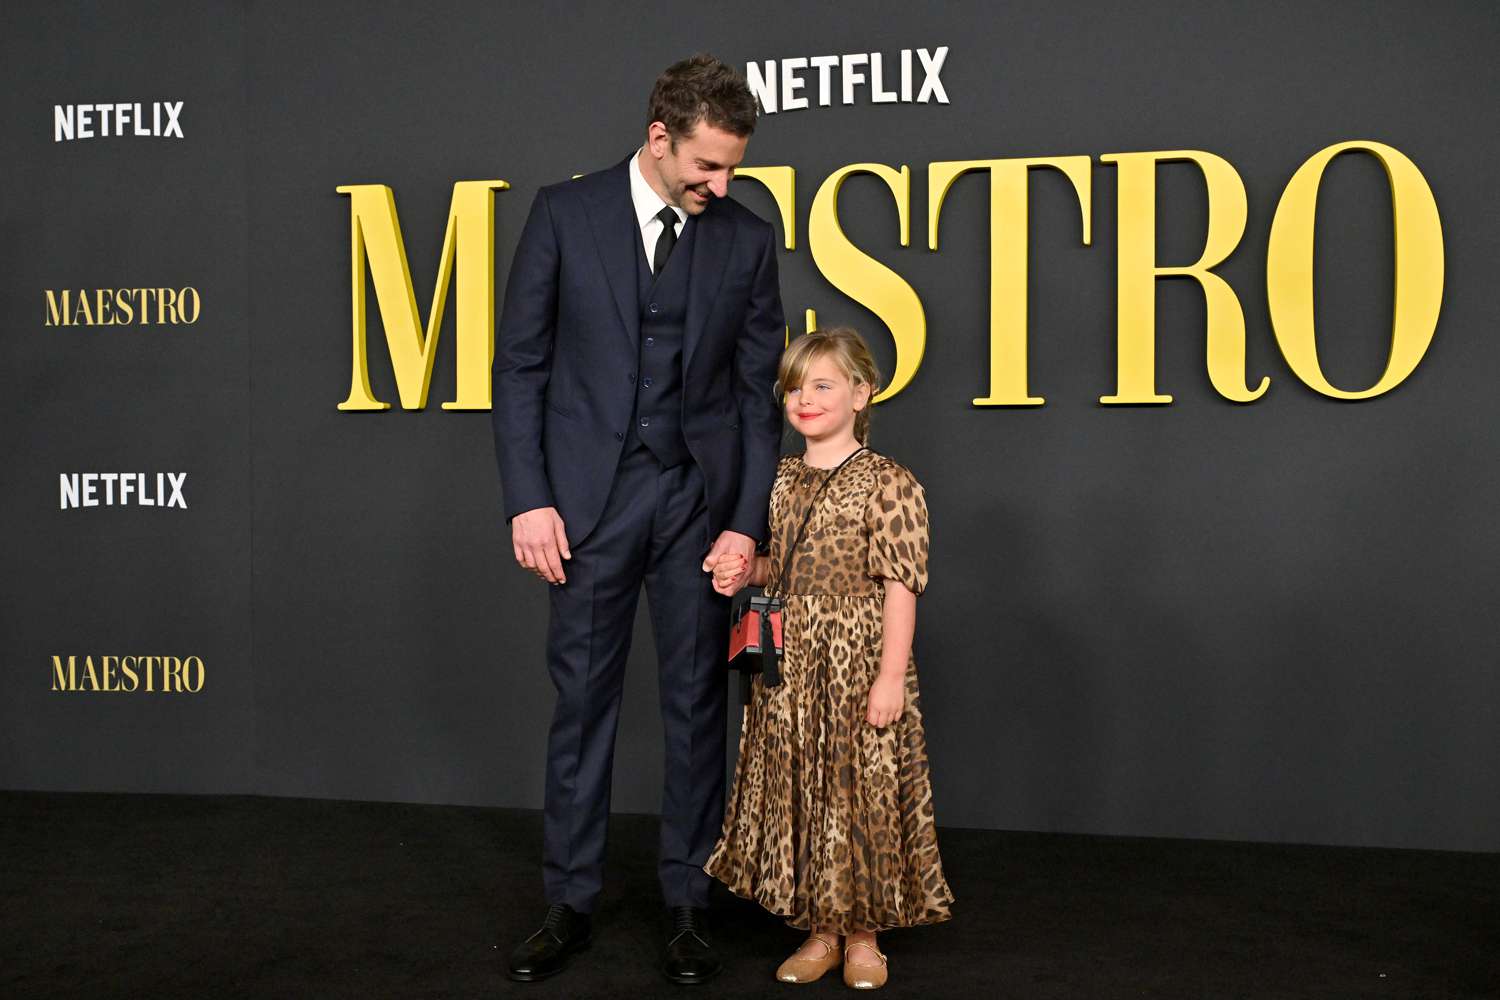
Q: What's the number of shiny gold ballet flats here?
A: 2